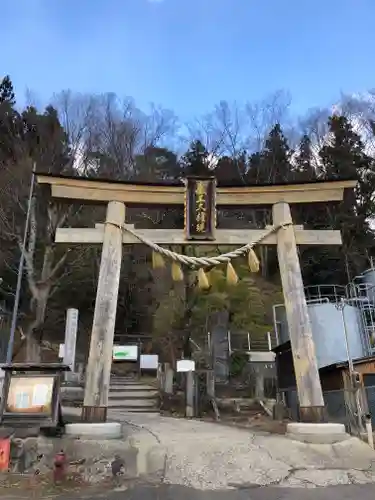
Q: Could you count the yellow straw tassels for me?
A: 5